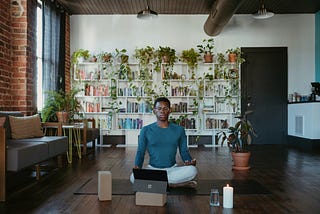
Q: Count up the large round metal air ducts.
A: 1